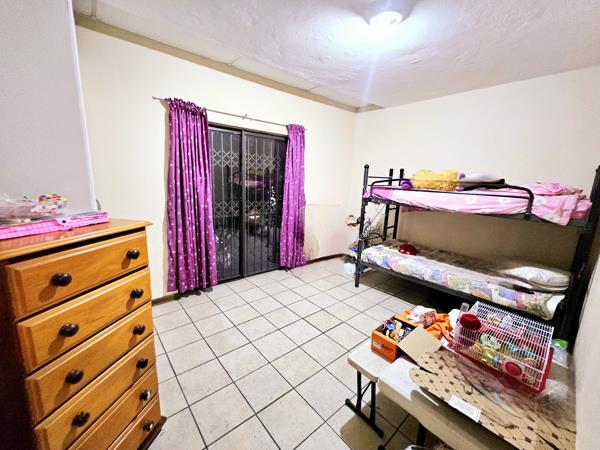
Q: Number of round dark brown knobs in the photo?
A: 10